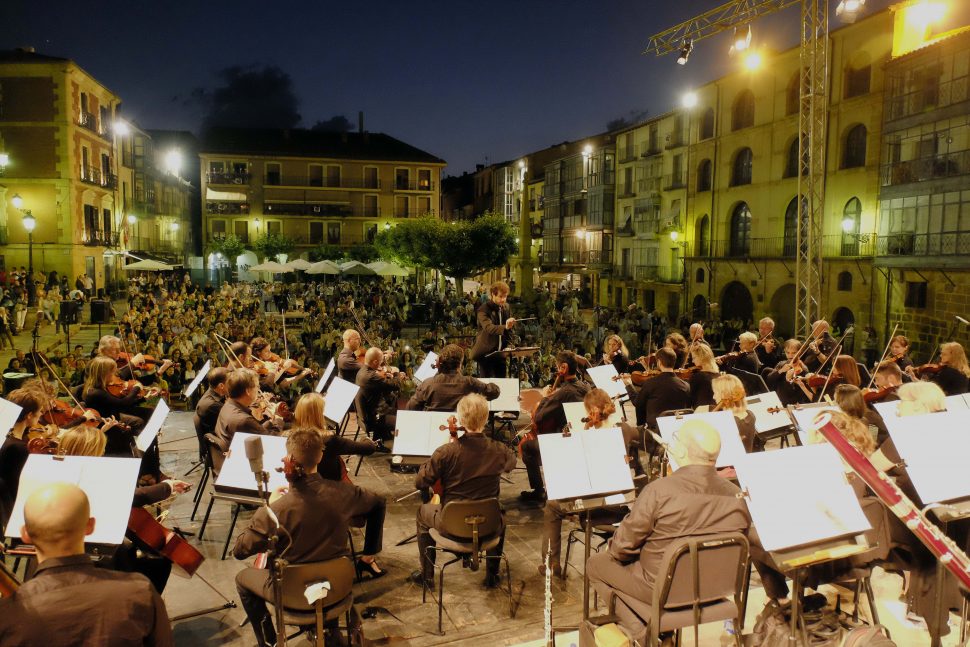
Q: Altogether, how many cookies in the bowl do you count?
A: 0